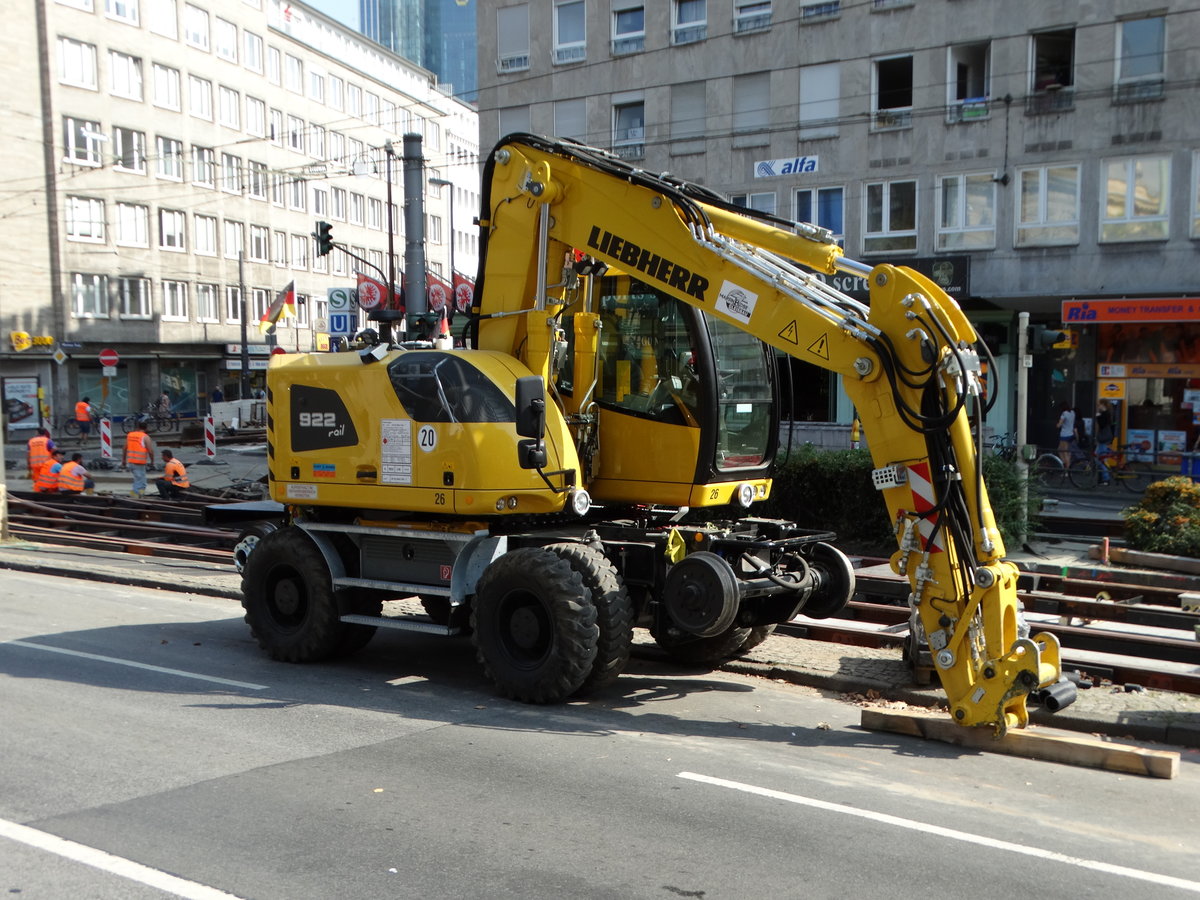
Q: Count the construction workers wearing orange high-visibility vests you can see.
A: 6